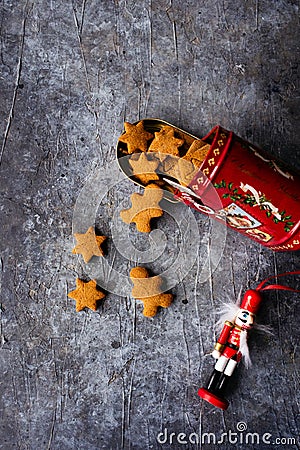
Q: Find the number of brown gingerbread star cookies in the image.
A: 5